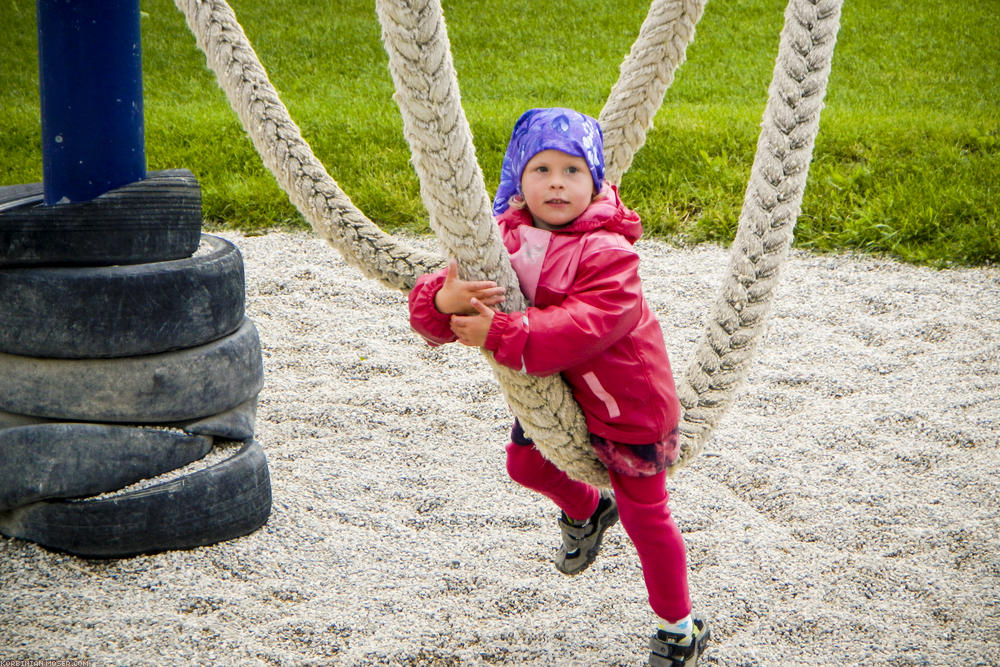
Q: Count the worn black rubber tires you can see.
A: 5